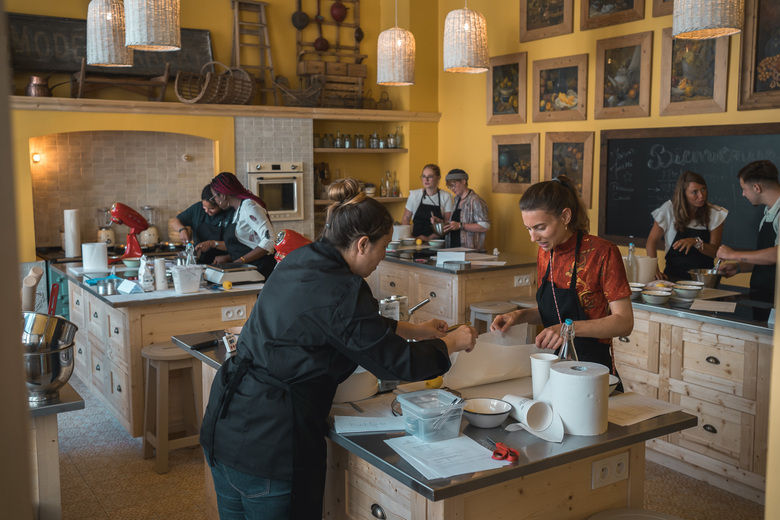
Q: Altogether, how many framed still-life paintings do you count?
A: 10